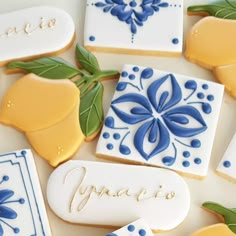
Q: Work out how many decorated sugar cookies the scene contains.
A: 10